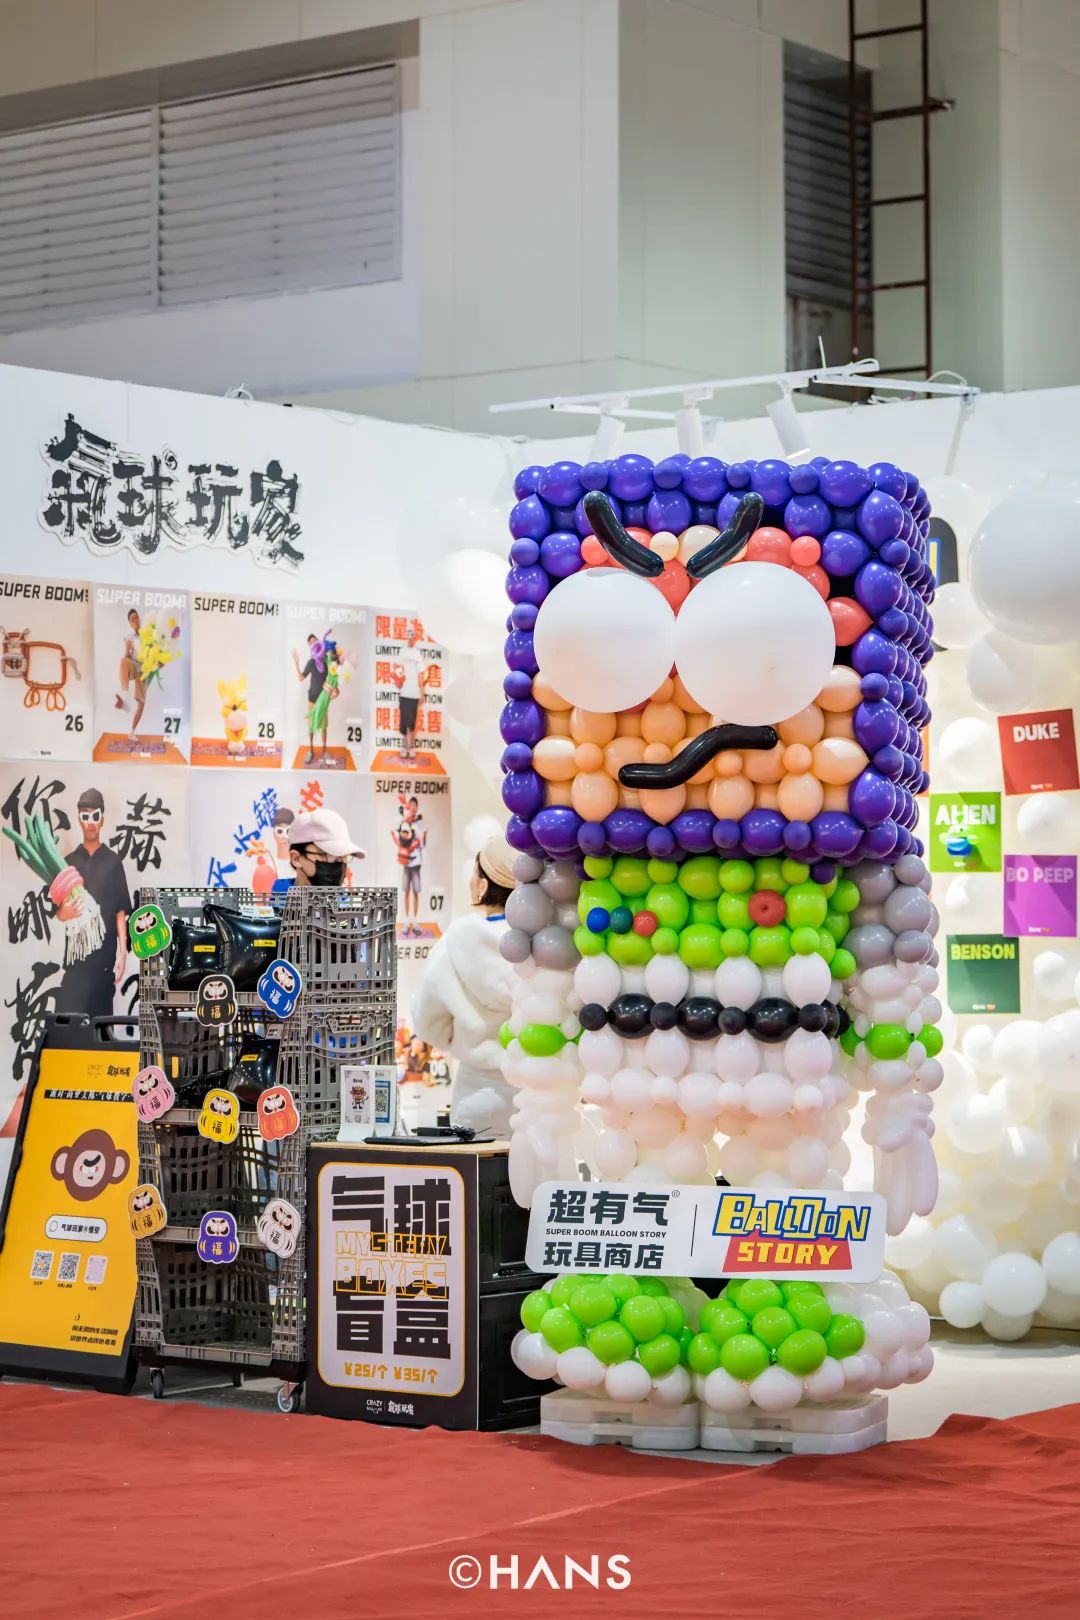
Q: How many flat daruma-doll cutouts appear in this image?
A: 9